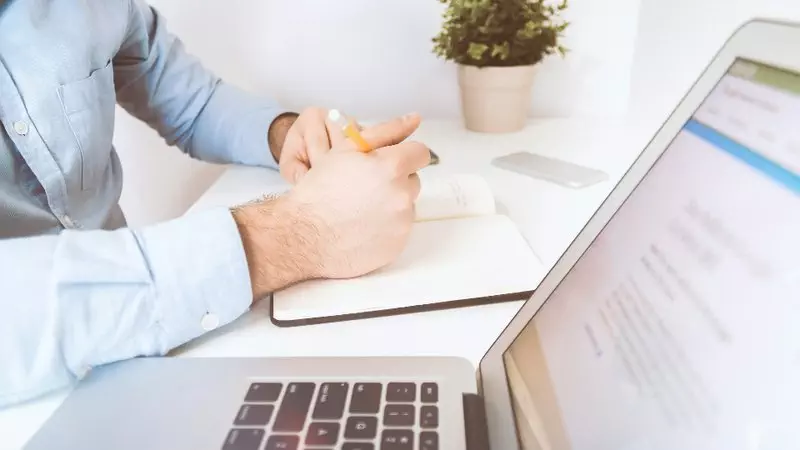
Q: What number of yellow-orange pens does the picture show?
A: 1